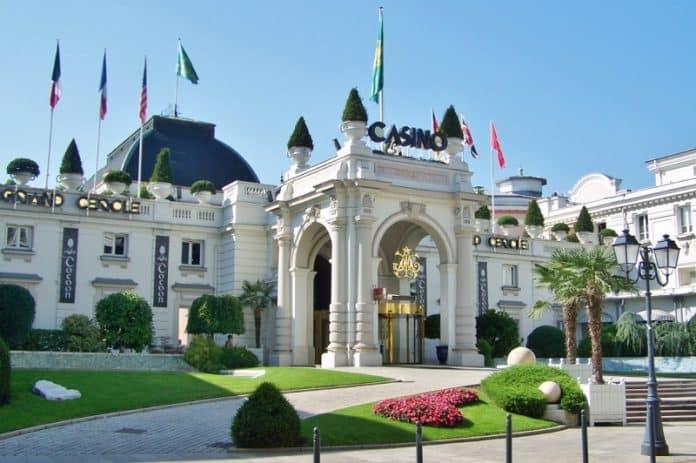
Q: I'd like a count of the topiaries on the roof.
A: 14